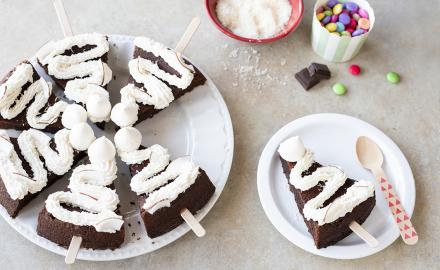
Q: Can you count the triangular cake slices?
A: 7